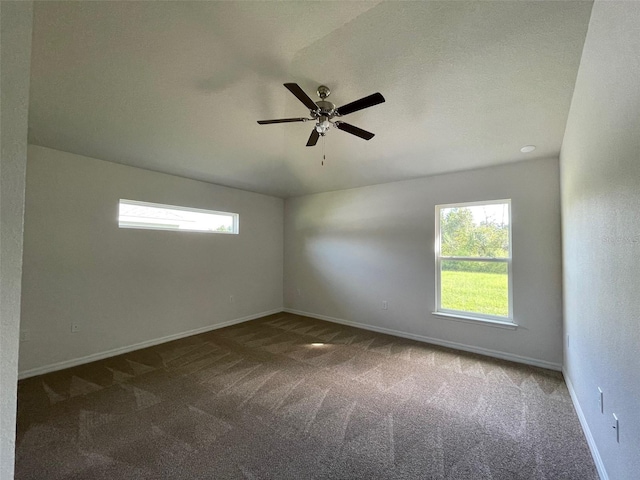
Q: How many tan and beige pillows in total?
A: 0